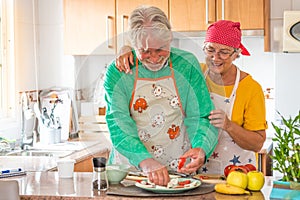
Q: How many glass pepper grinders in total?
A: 1